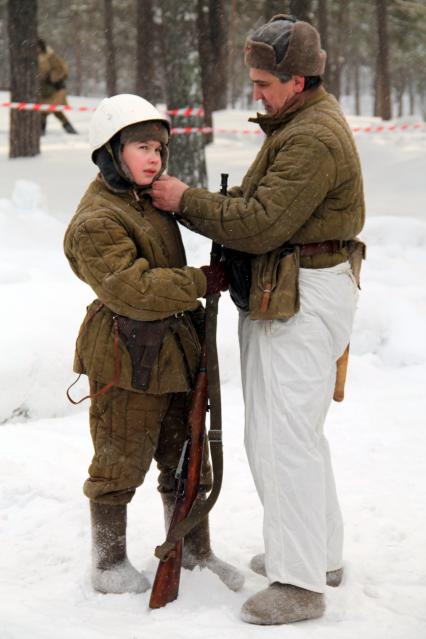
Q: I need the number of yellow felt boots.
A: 0